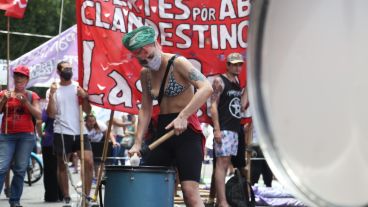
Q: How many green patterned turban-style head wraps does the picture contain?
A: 1